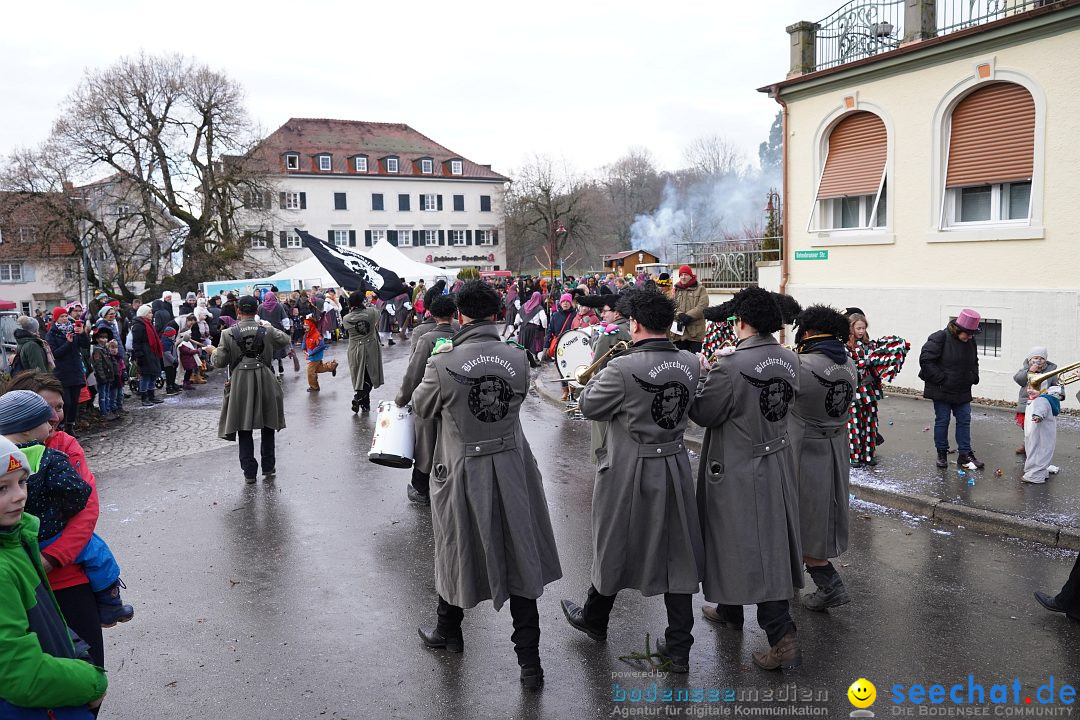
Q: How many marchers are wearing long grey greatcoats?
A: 9